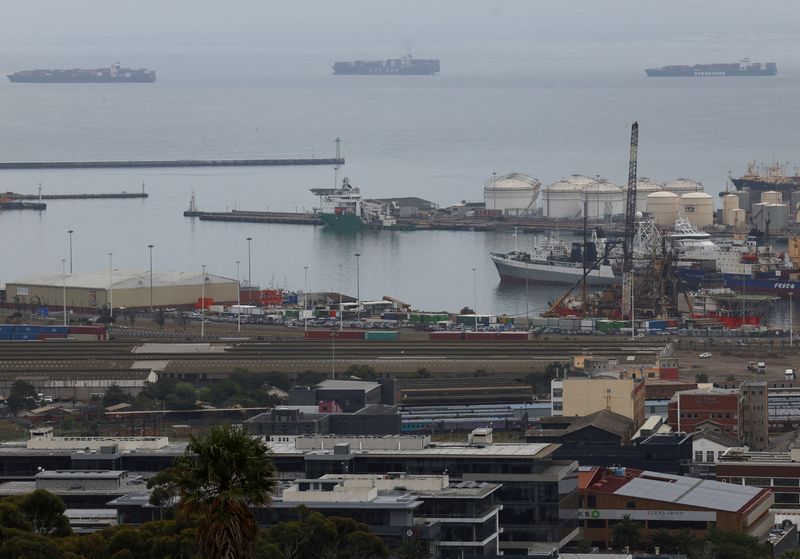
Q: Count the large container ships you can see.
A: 3